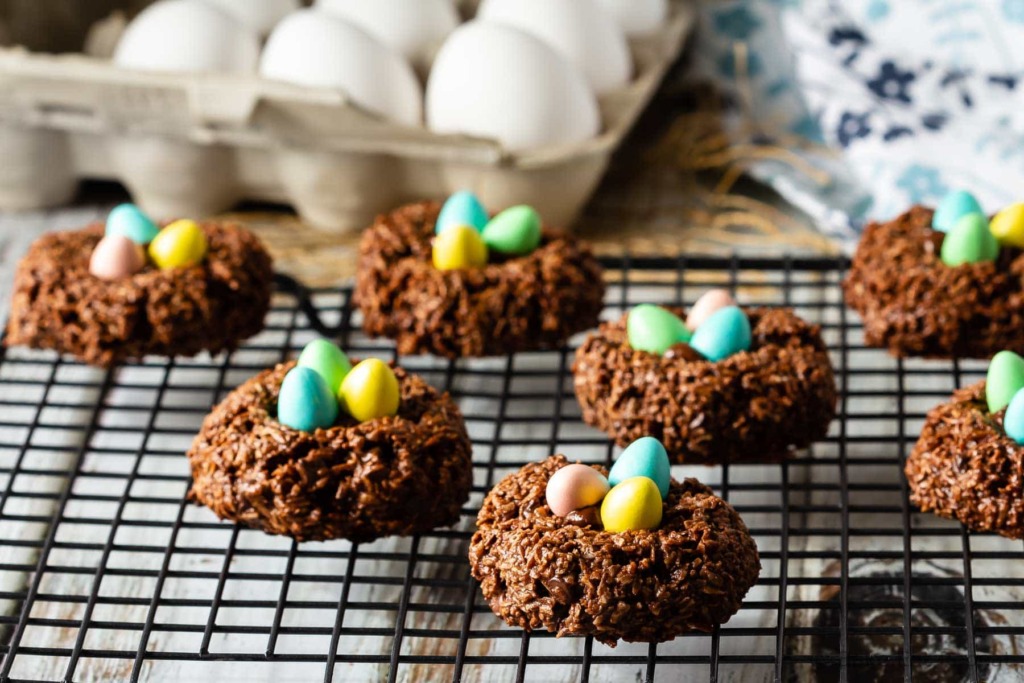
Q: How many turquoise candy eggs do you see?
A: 7